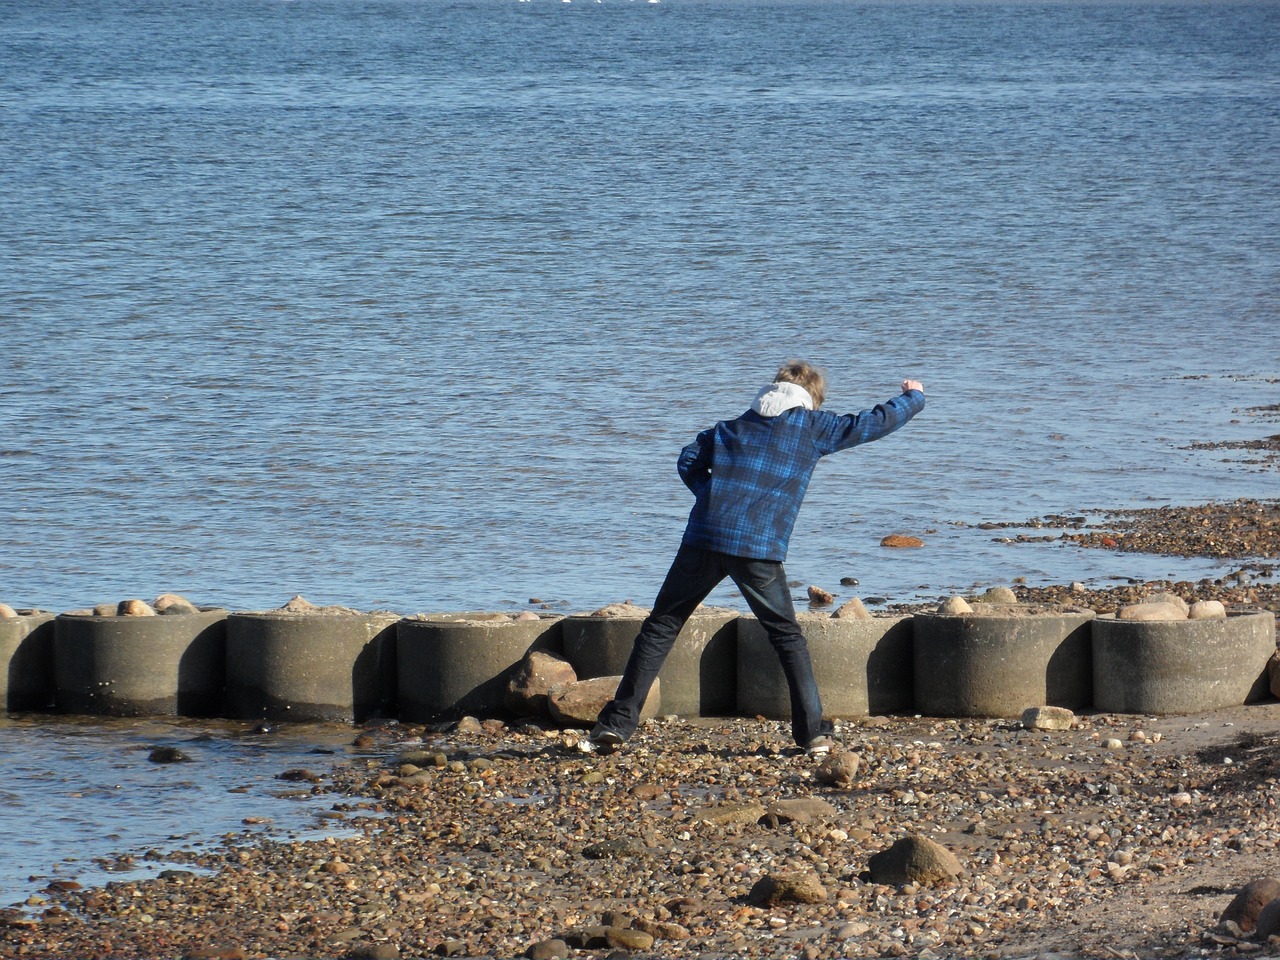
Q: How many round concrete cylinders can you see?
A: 8